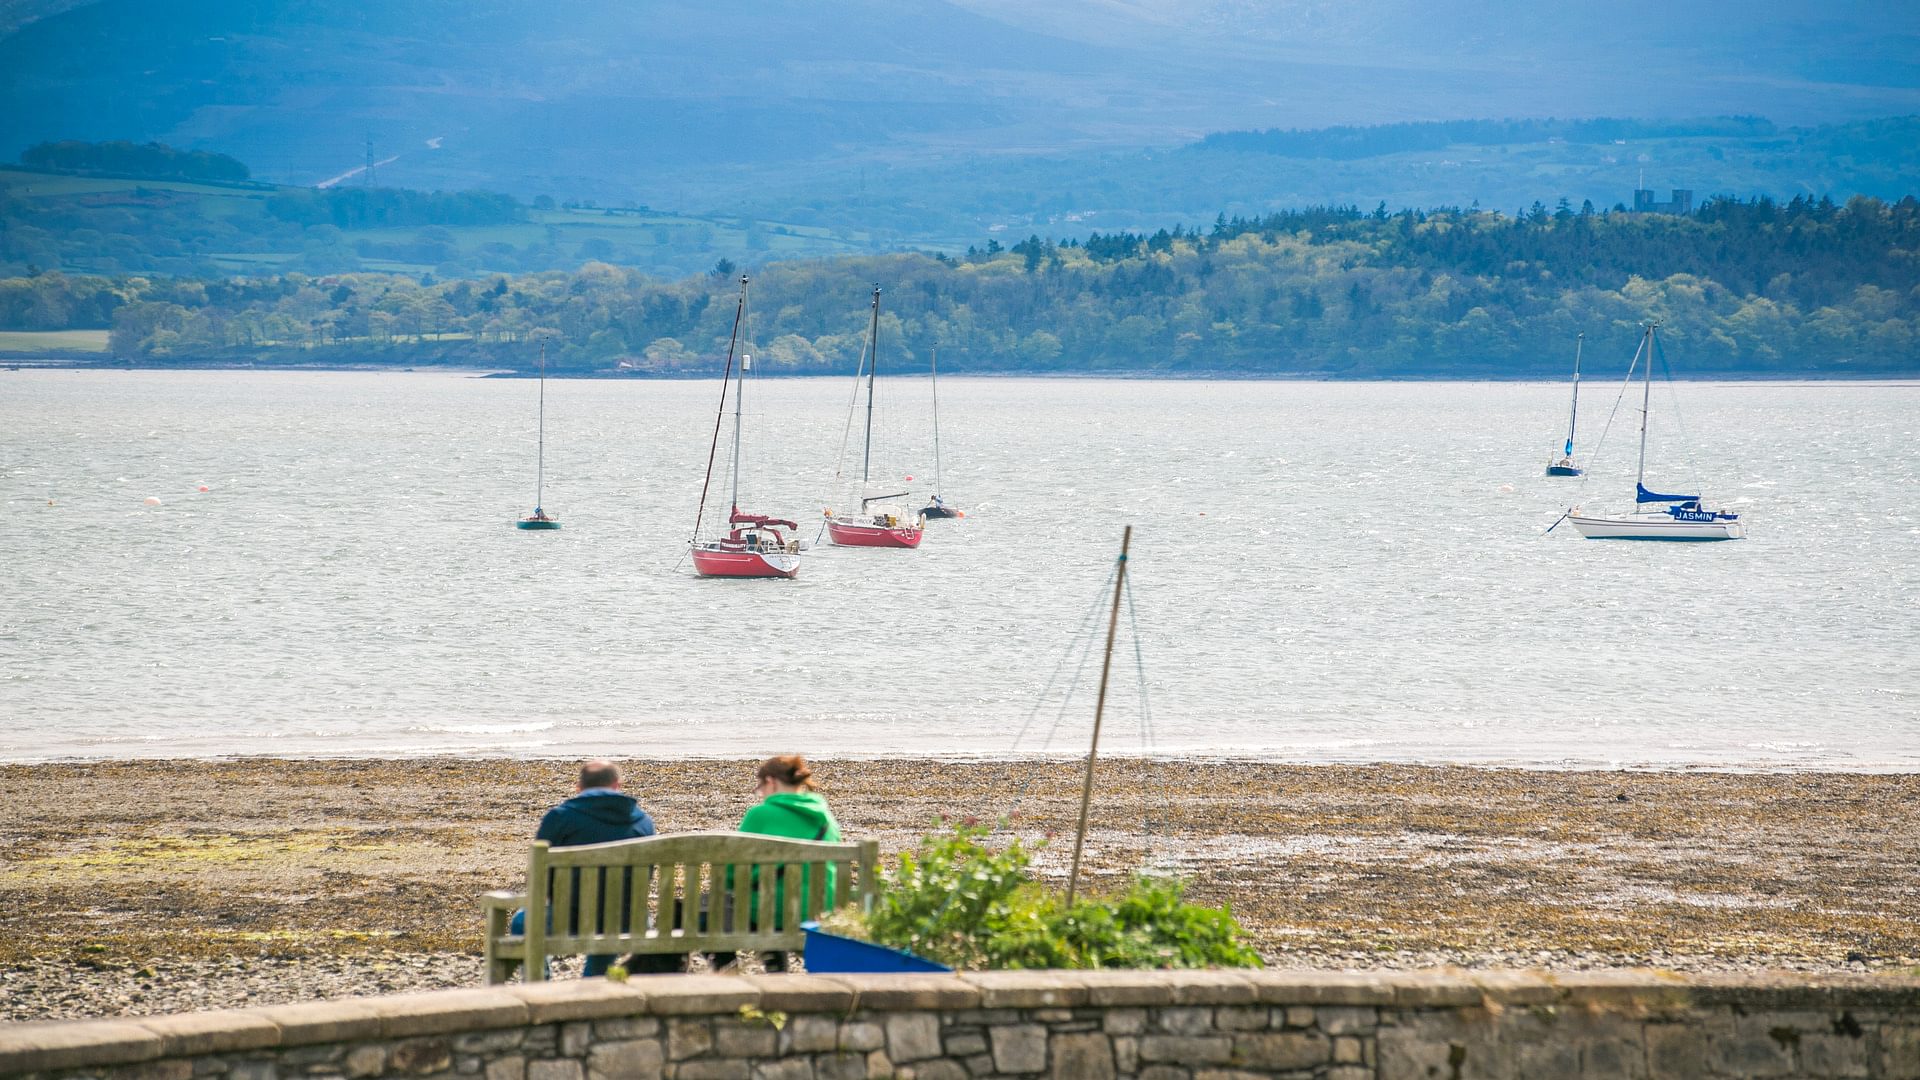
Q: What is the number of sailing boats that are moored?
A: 6